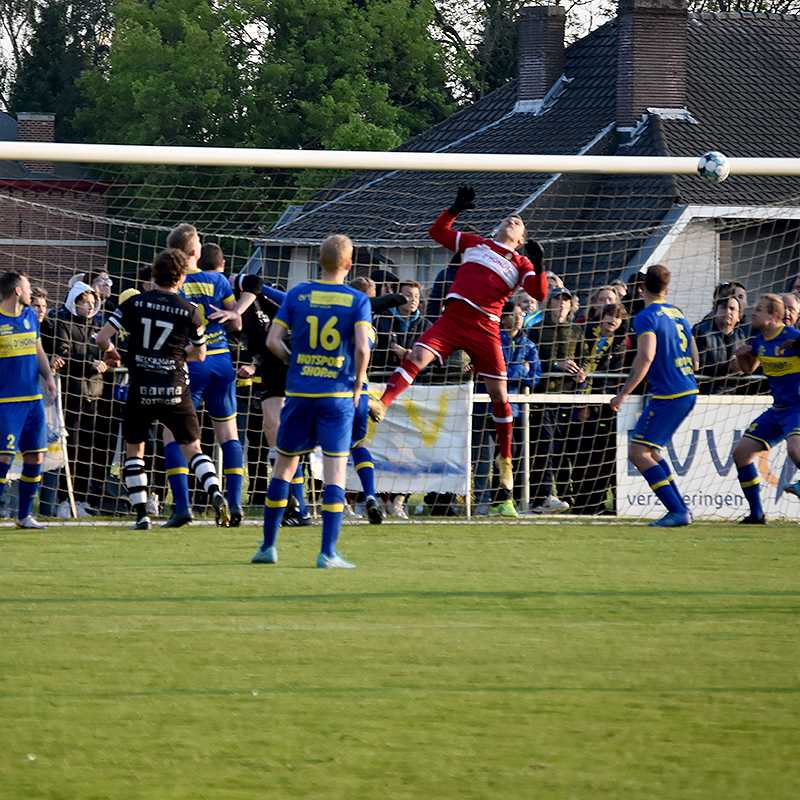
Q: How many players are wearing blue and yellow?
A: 6